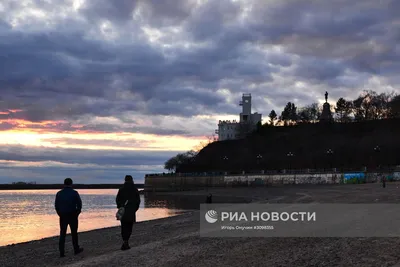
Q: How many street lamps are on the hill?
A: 5